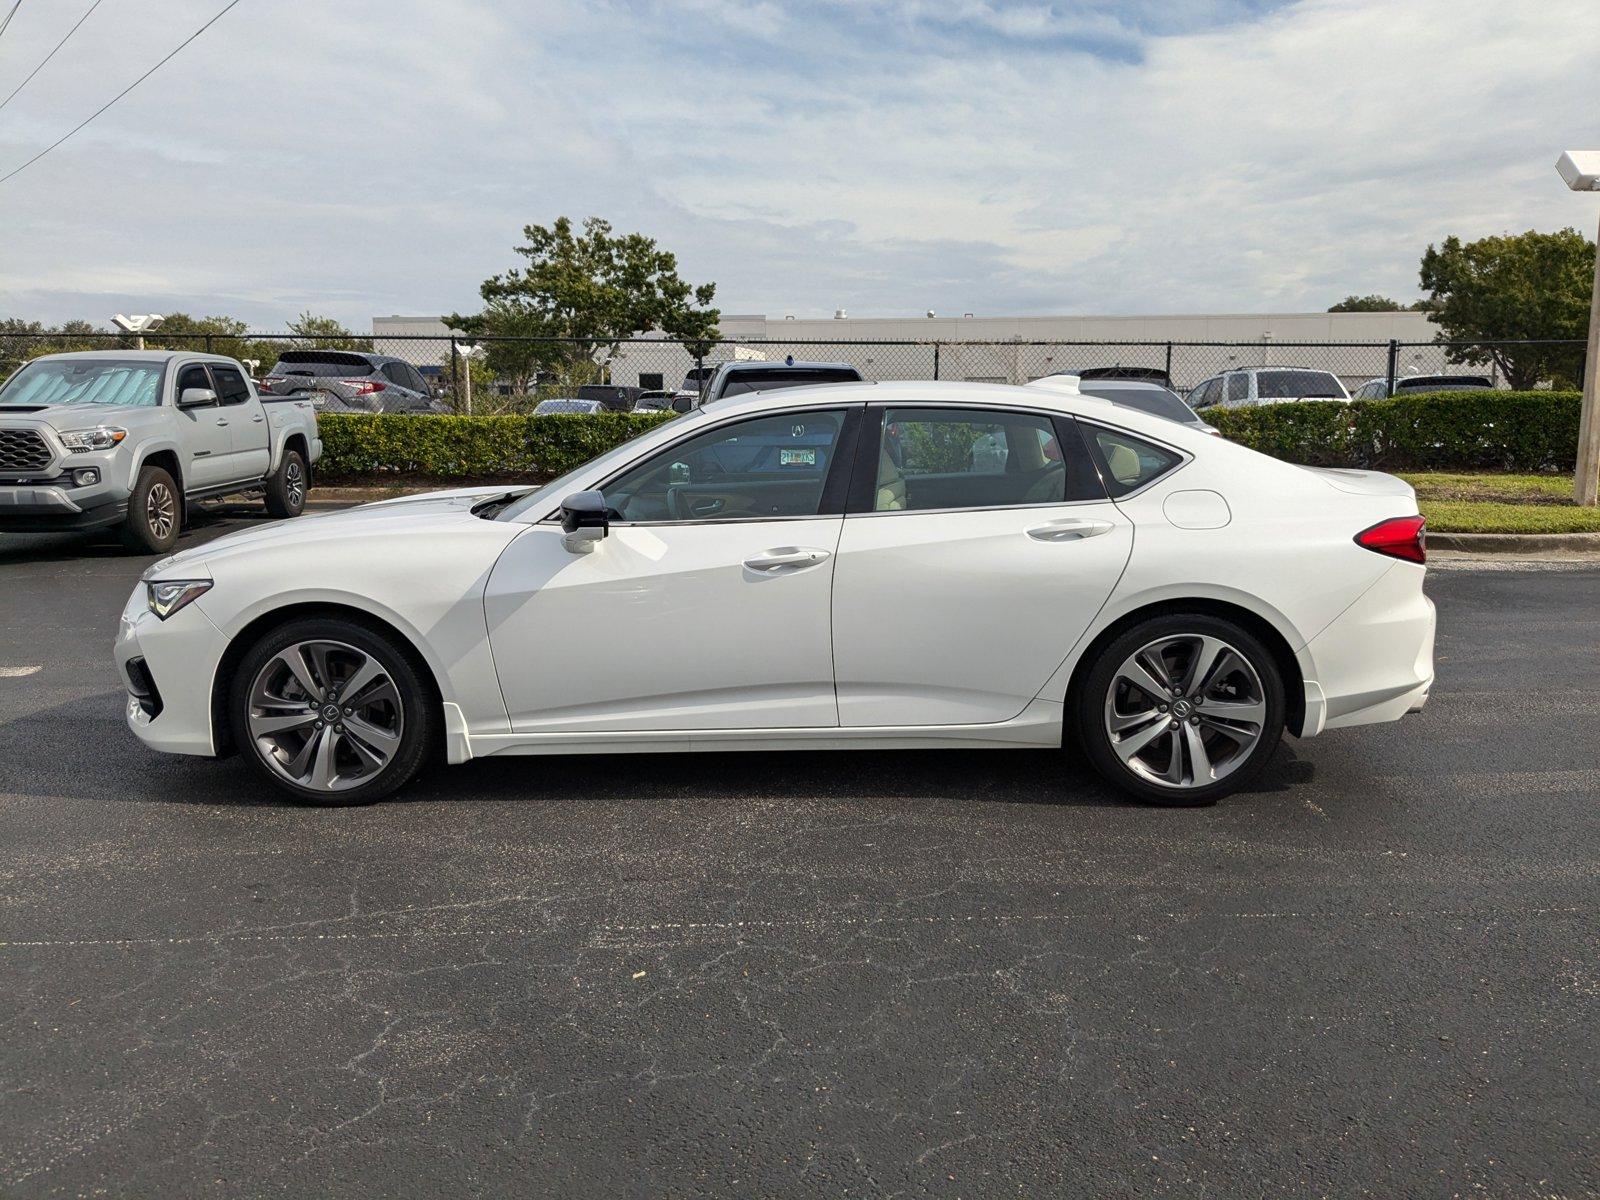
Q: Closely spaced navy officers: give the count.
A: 0